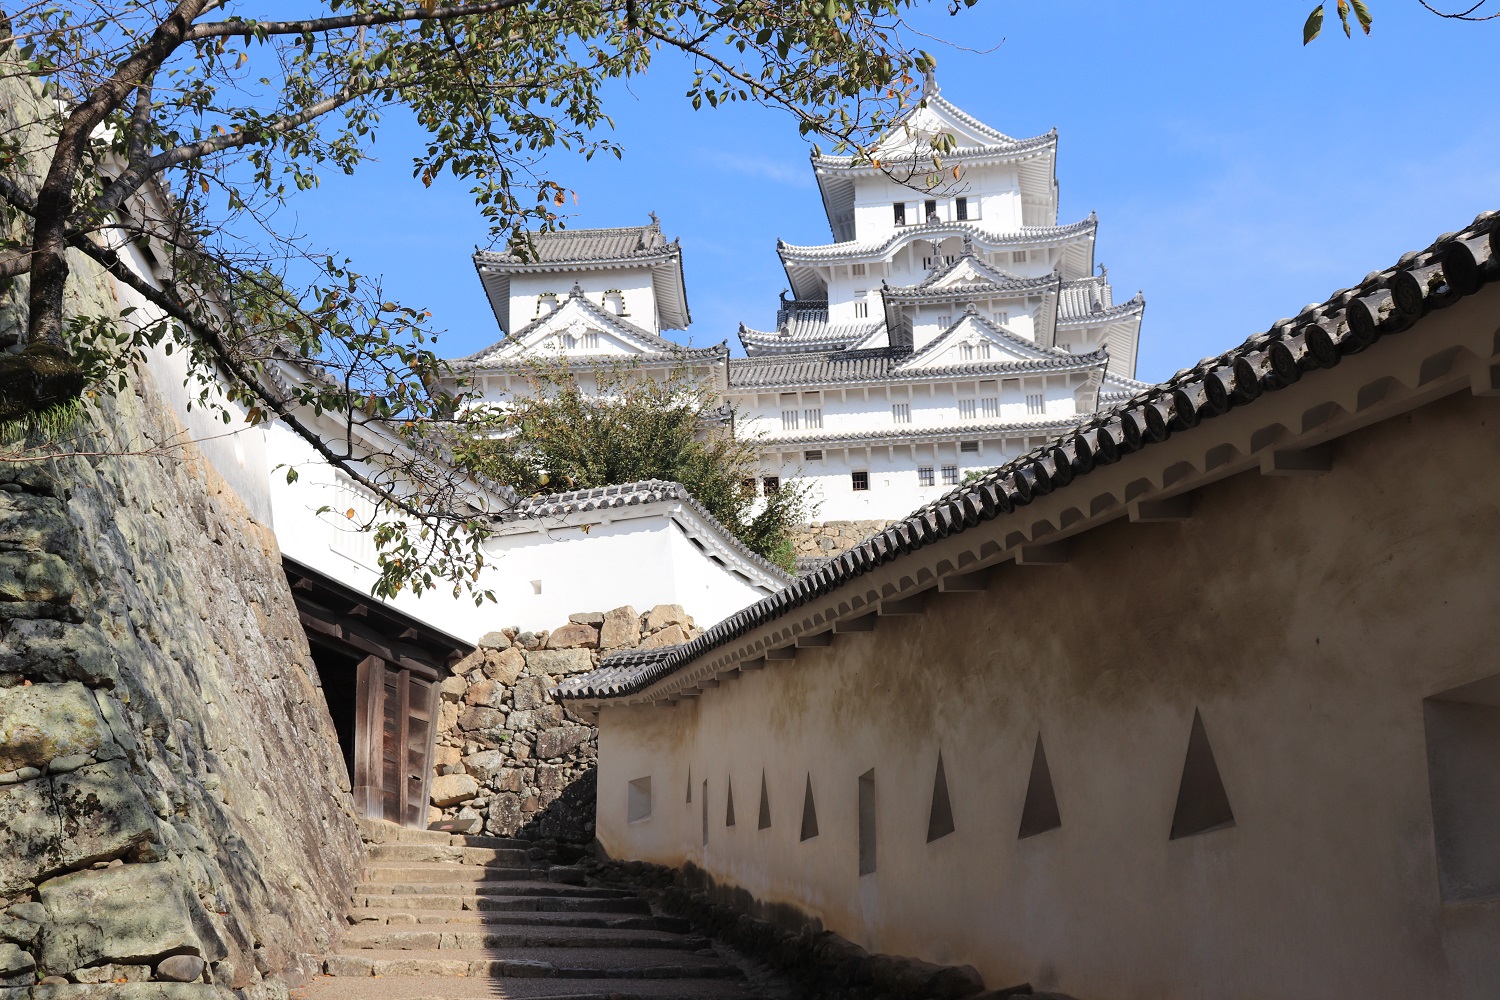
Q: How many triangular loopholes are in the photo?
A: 7